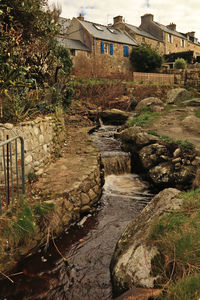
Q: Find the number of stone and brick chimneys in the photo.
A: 5